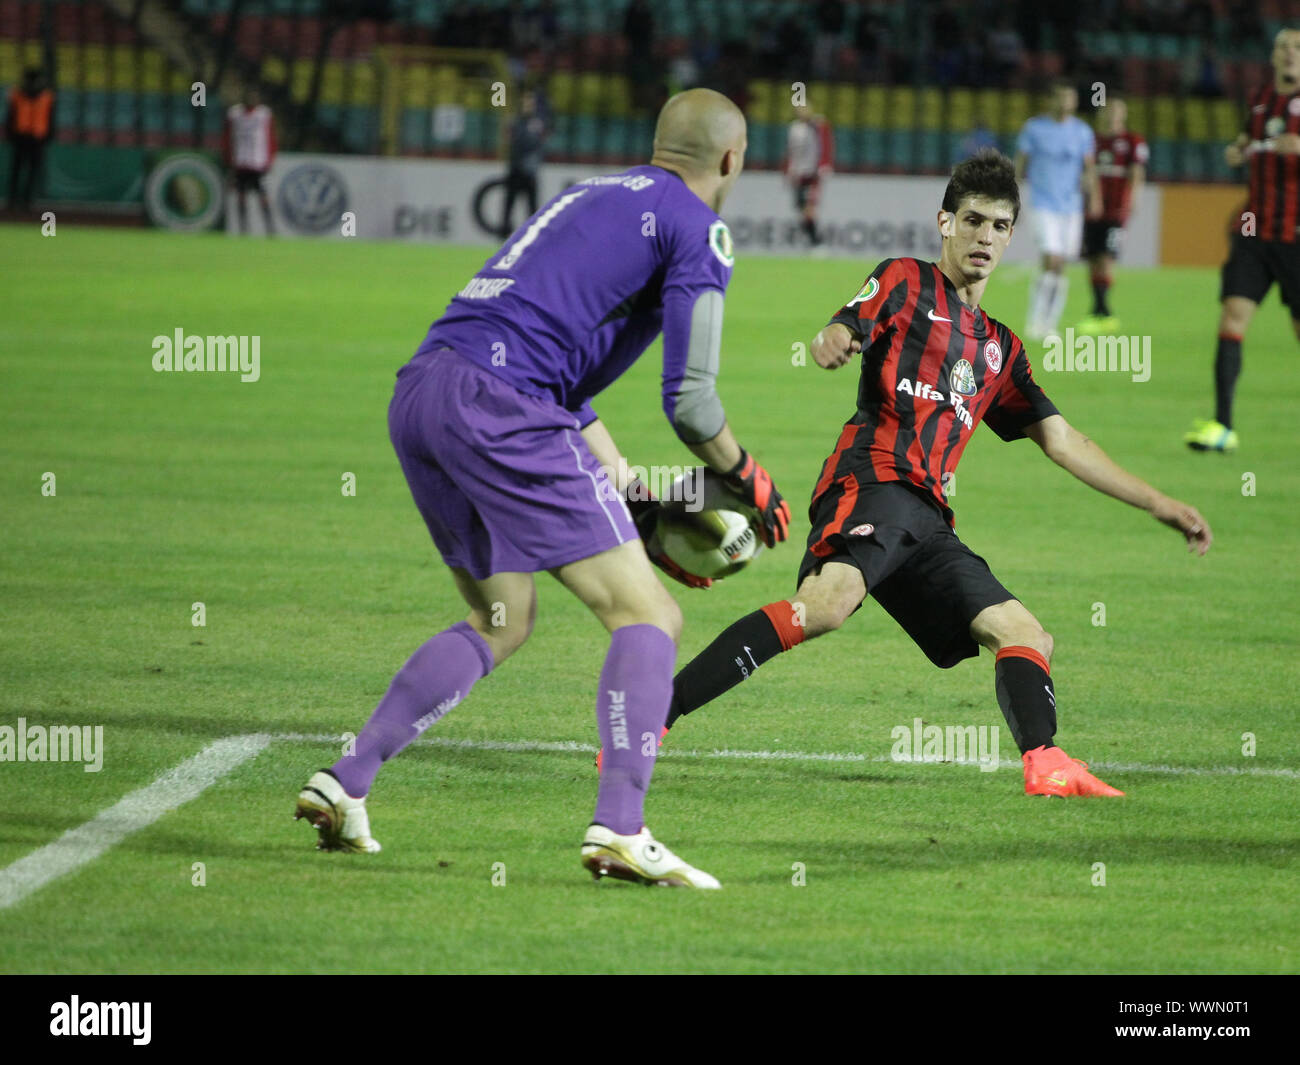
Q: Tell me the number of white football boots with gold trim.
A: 2